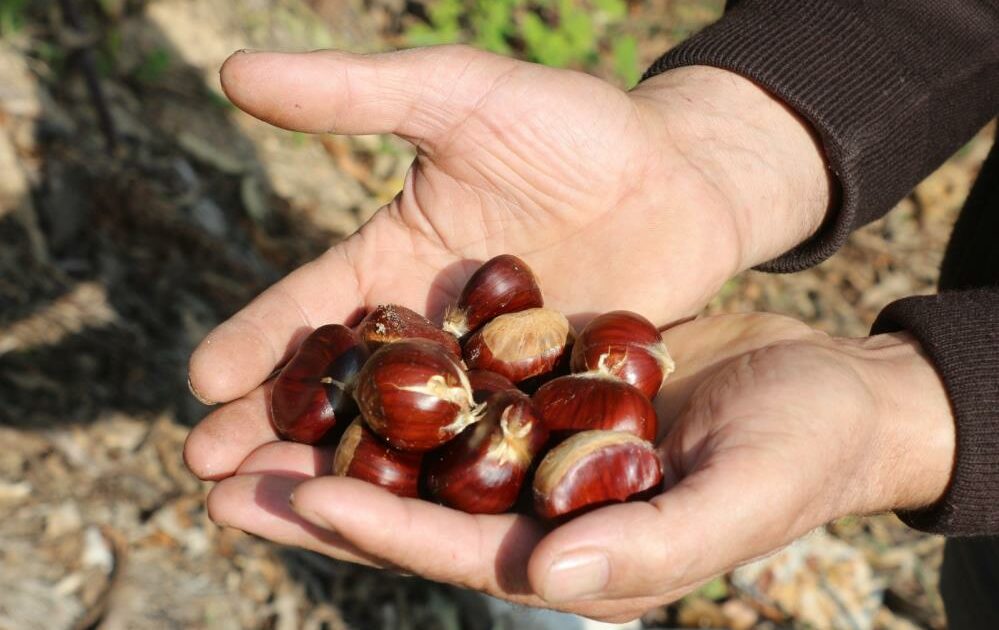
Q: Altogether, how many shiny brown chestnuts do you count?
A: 11